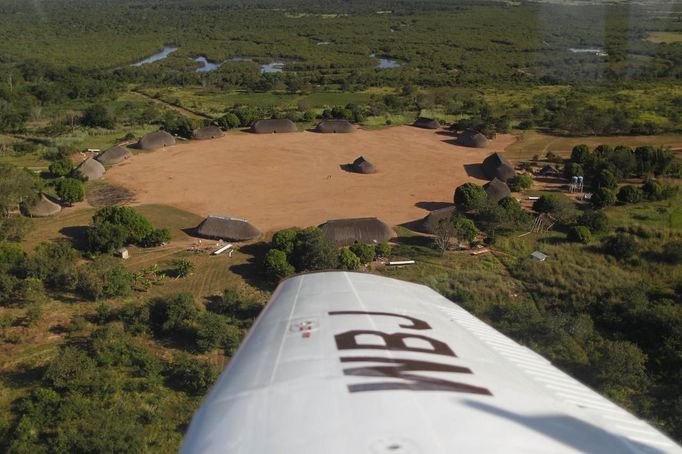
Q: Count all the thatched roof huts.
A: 15